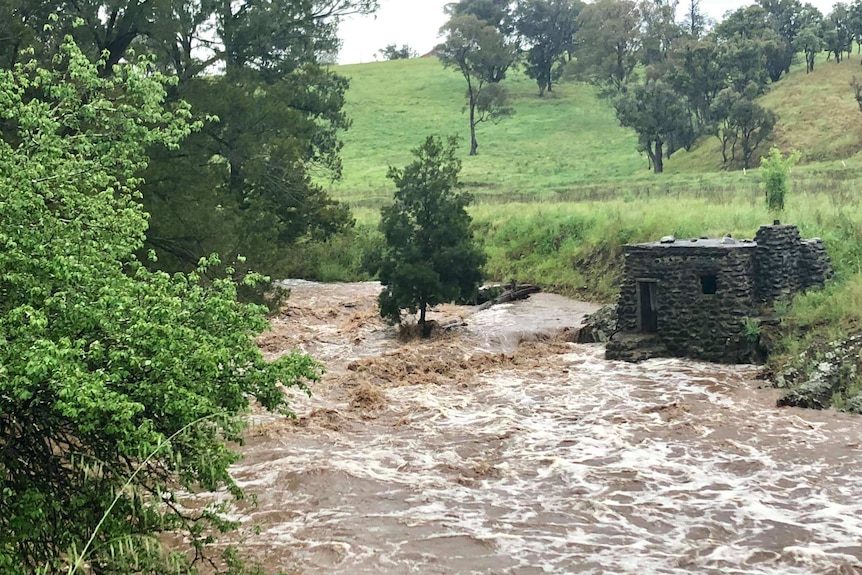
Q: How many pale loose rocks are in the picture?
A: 2